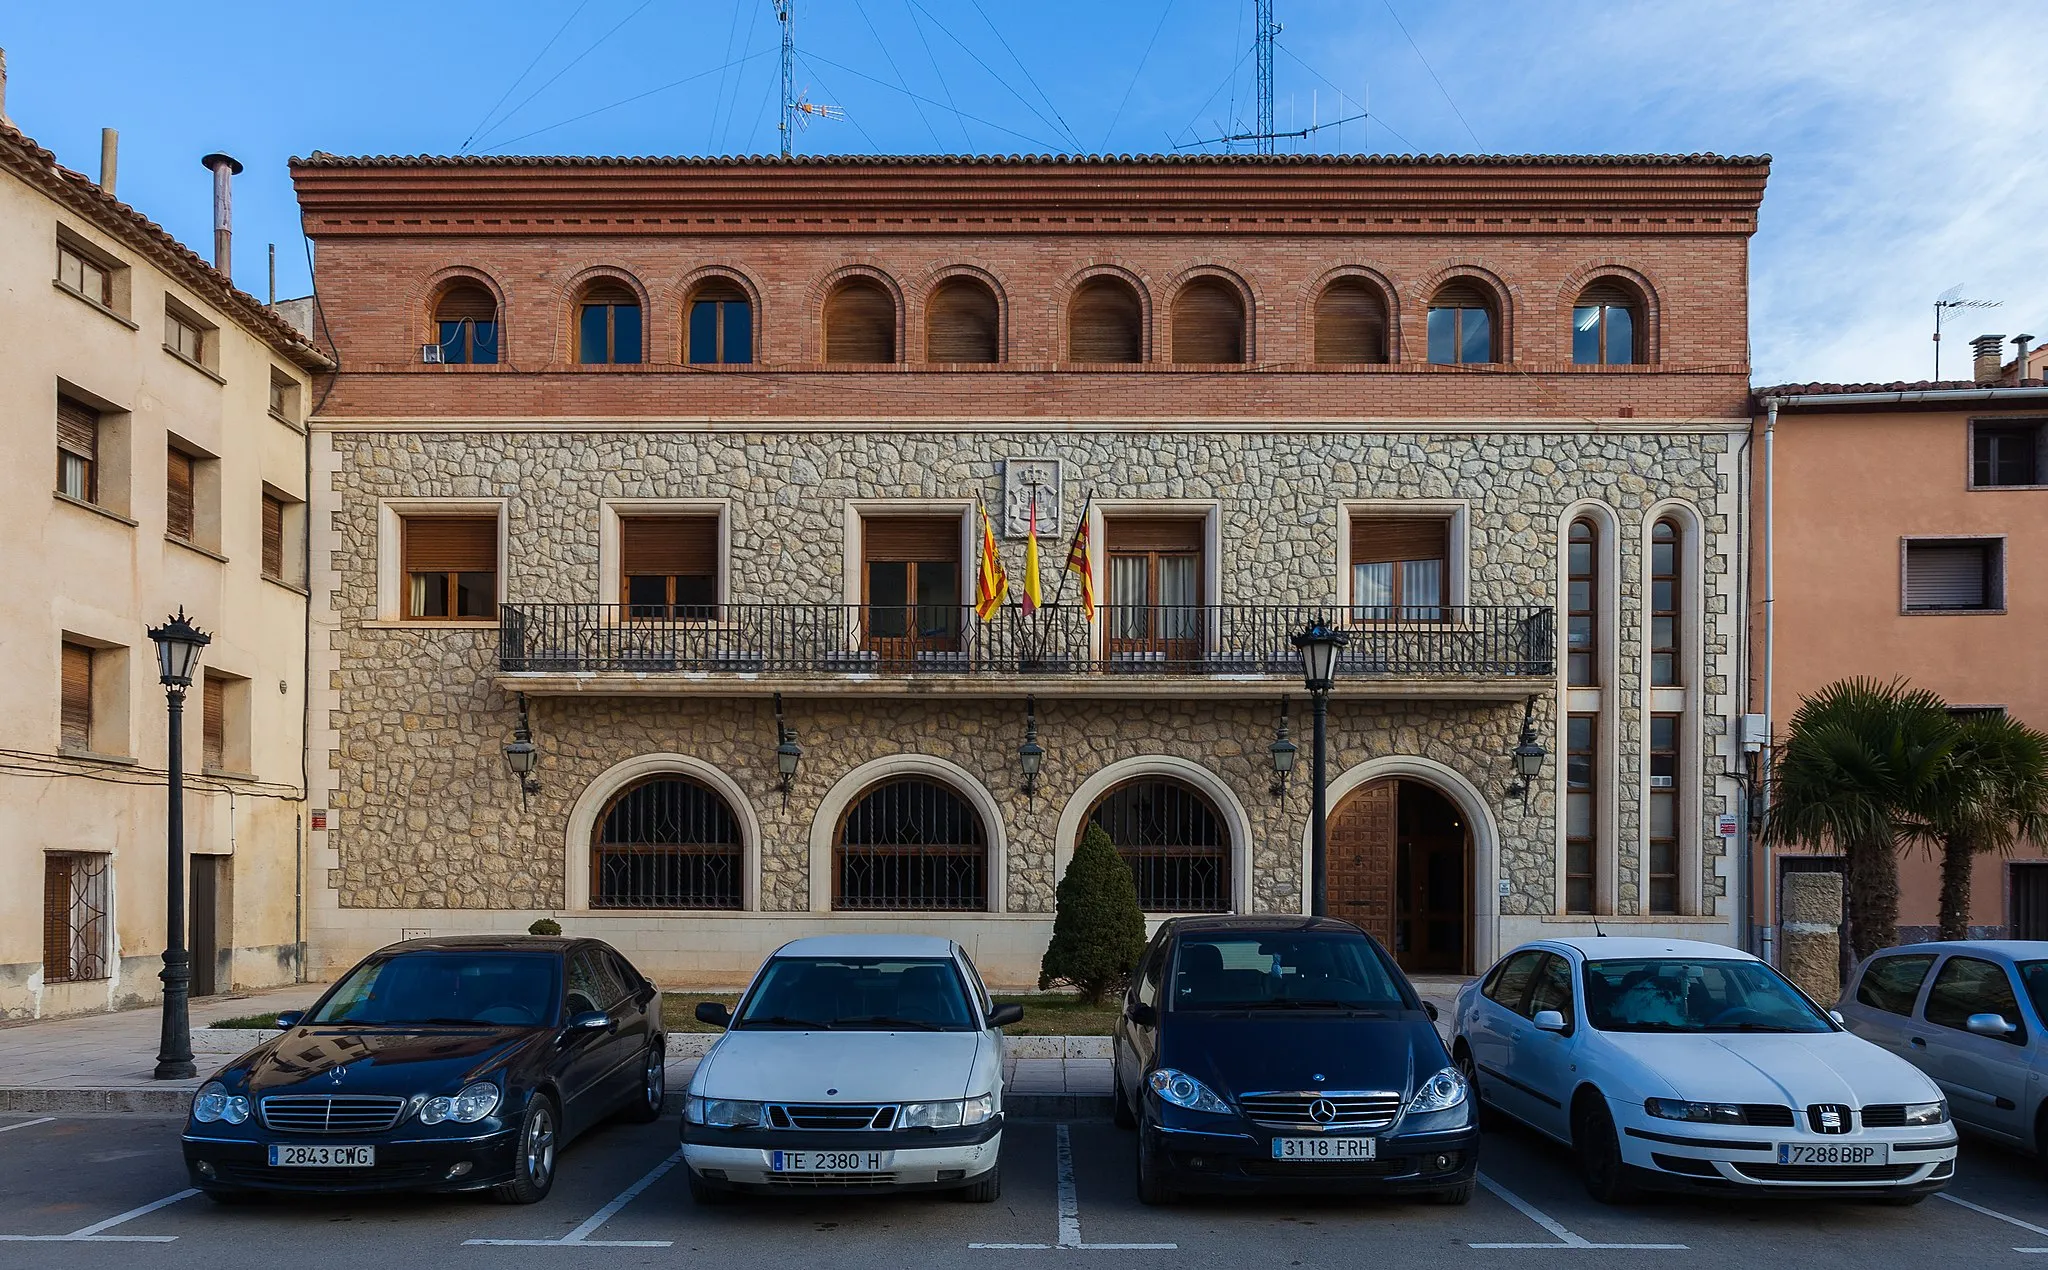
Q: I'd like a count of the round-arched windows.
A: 15